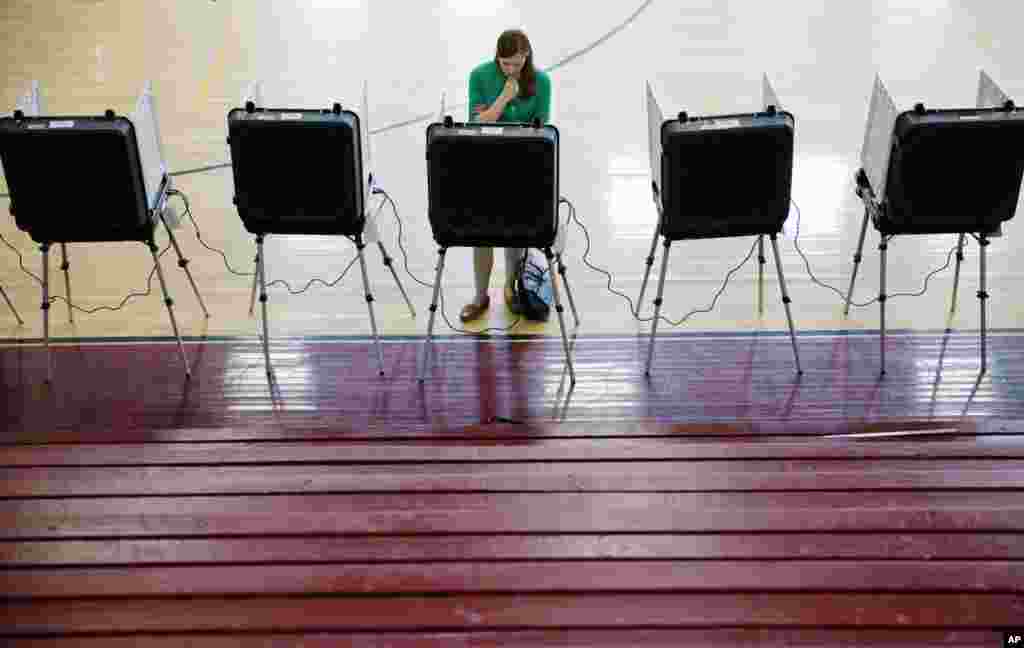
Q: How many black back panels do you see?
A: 5